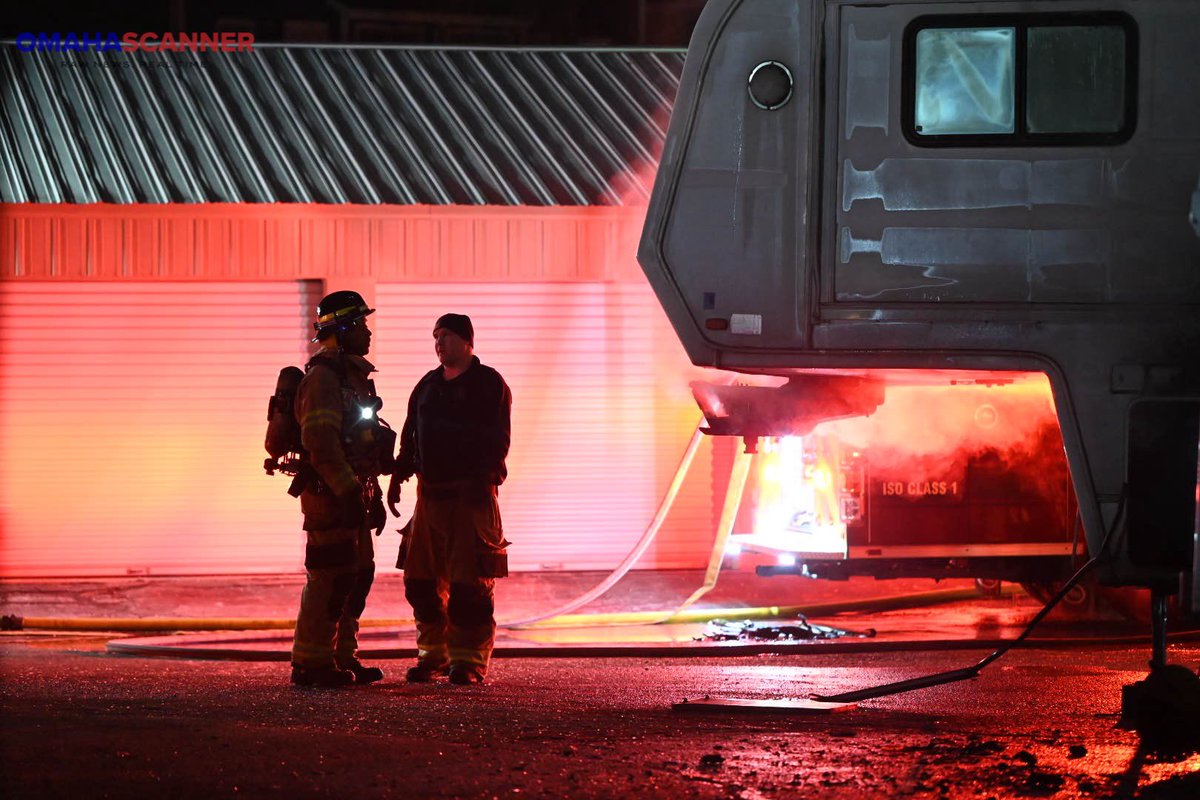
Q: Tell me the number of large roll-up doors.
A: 2